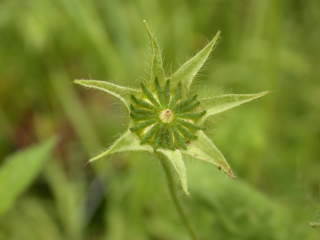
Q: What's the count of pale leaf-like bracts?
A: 7